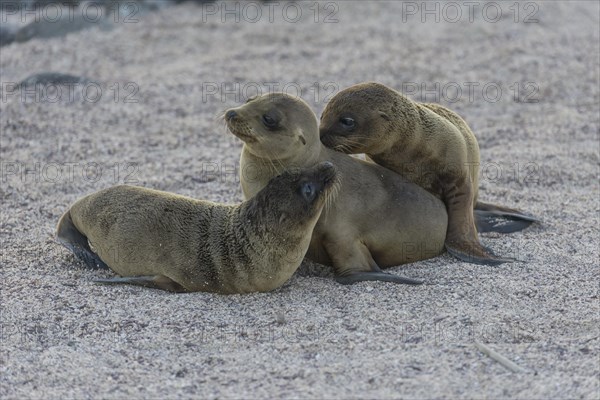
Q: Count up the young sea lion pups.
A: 3